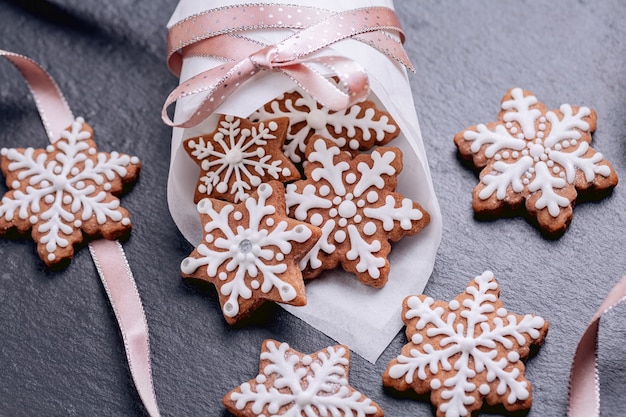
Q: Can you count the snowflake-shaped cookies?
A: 8